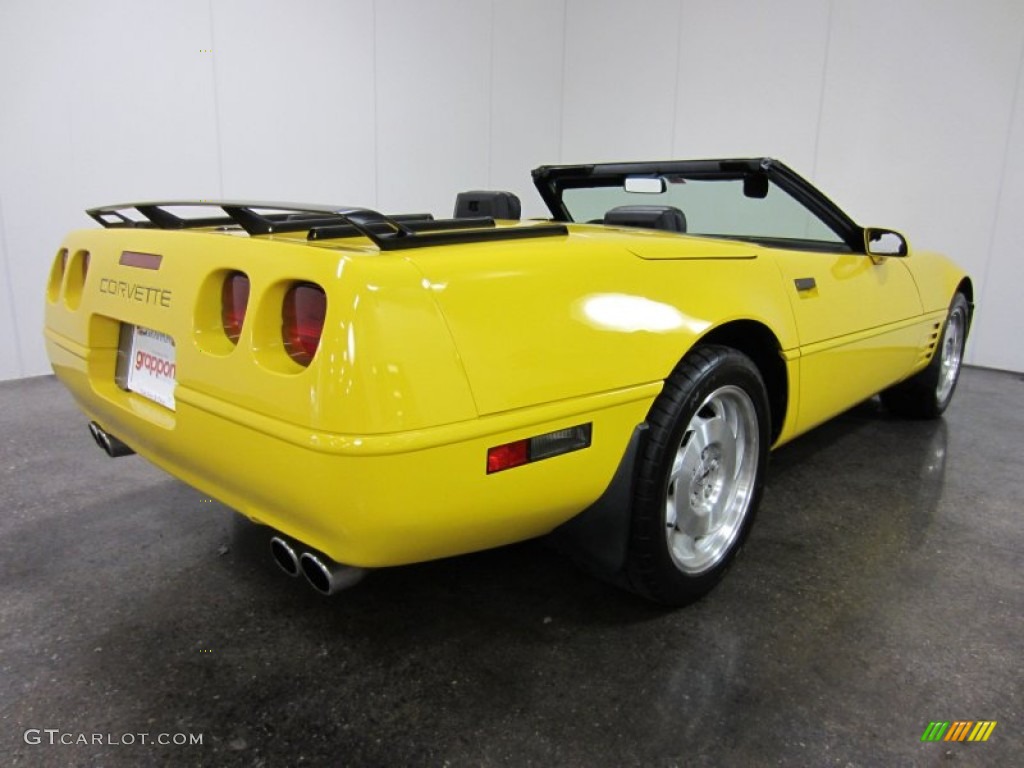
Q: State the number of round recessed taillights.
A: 4